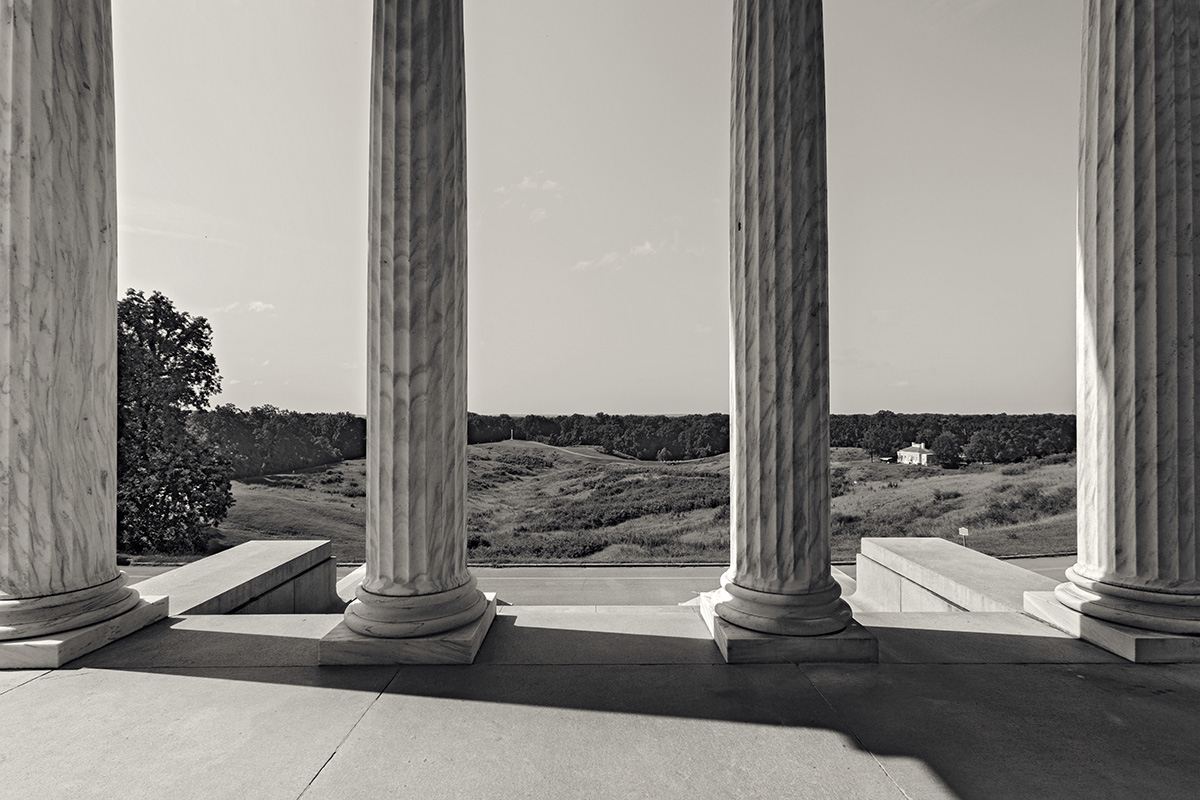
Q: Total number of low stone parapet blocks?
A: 2